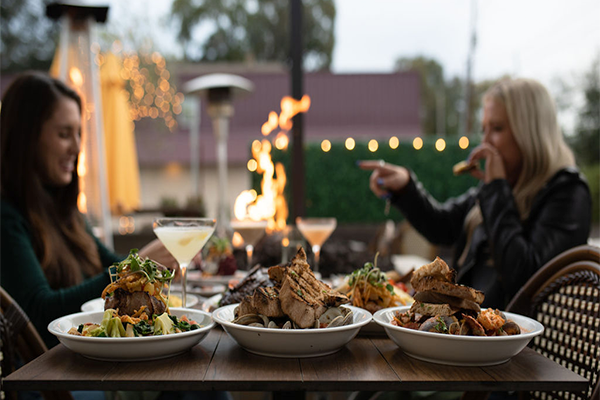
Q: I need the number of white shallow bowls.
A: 3